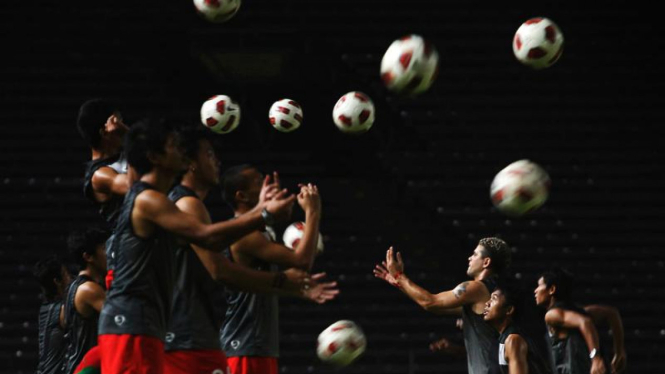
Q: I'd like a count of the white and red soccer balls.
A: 9